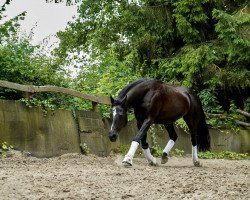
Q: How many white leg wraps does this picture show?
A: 4